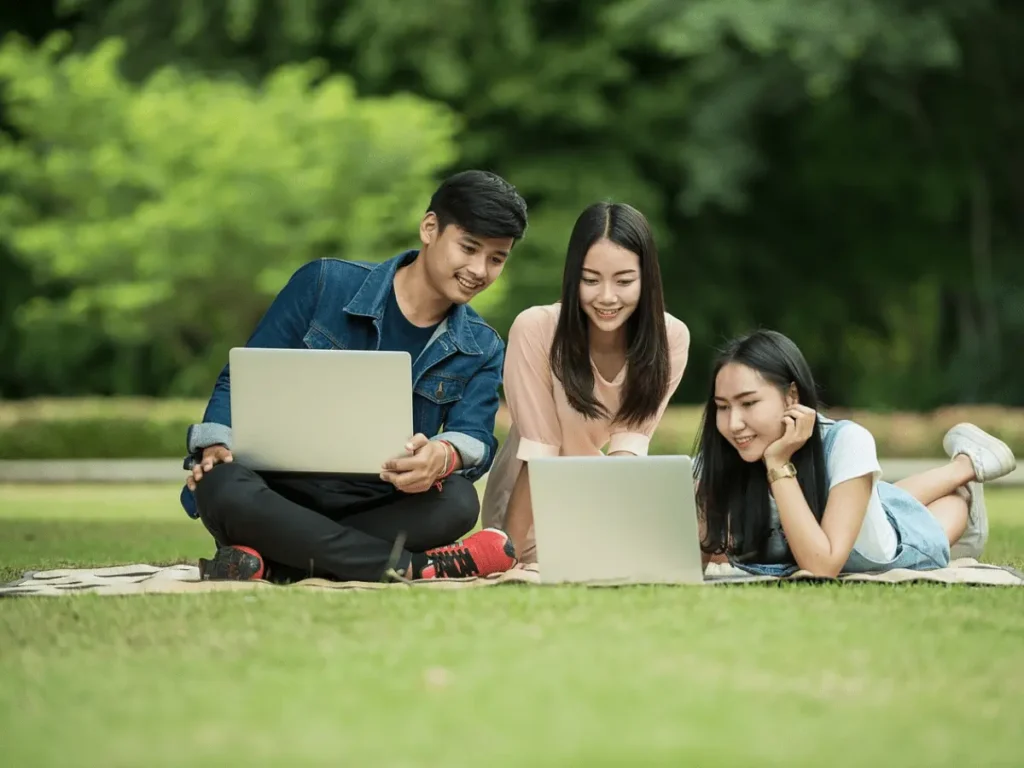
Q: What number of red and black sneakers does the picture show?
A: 2